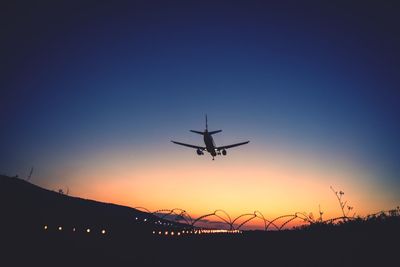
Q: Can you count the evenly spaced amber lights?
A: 5